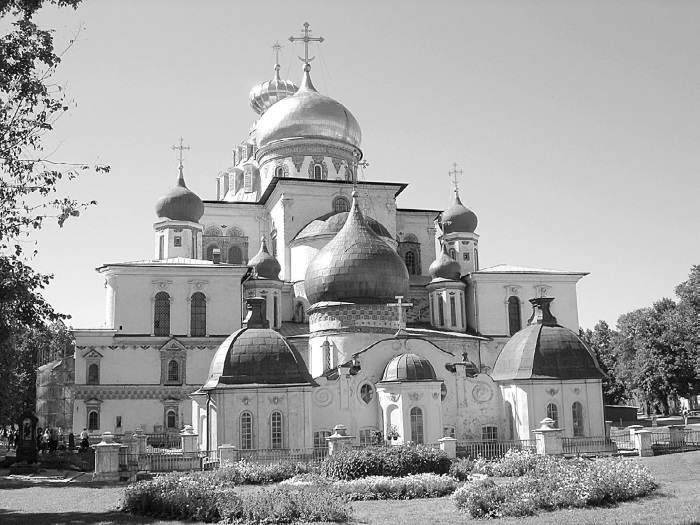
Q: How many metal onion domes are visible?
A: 7